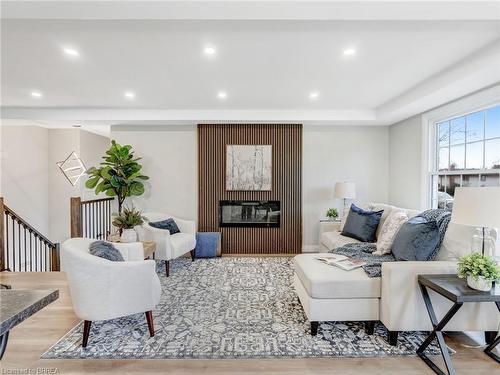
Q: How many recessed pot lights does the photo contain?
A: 7